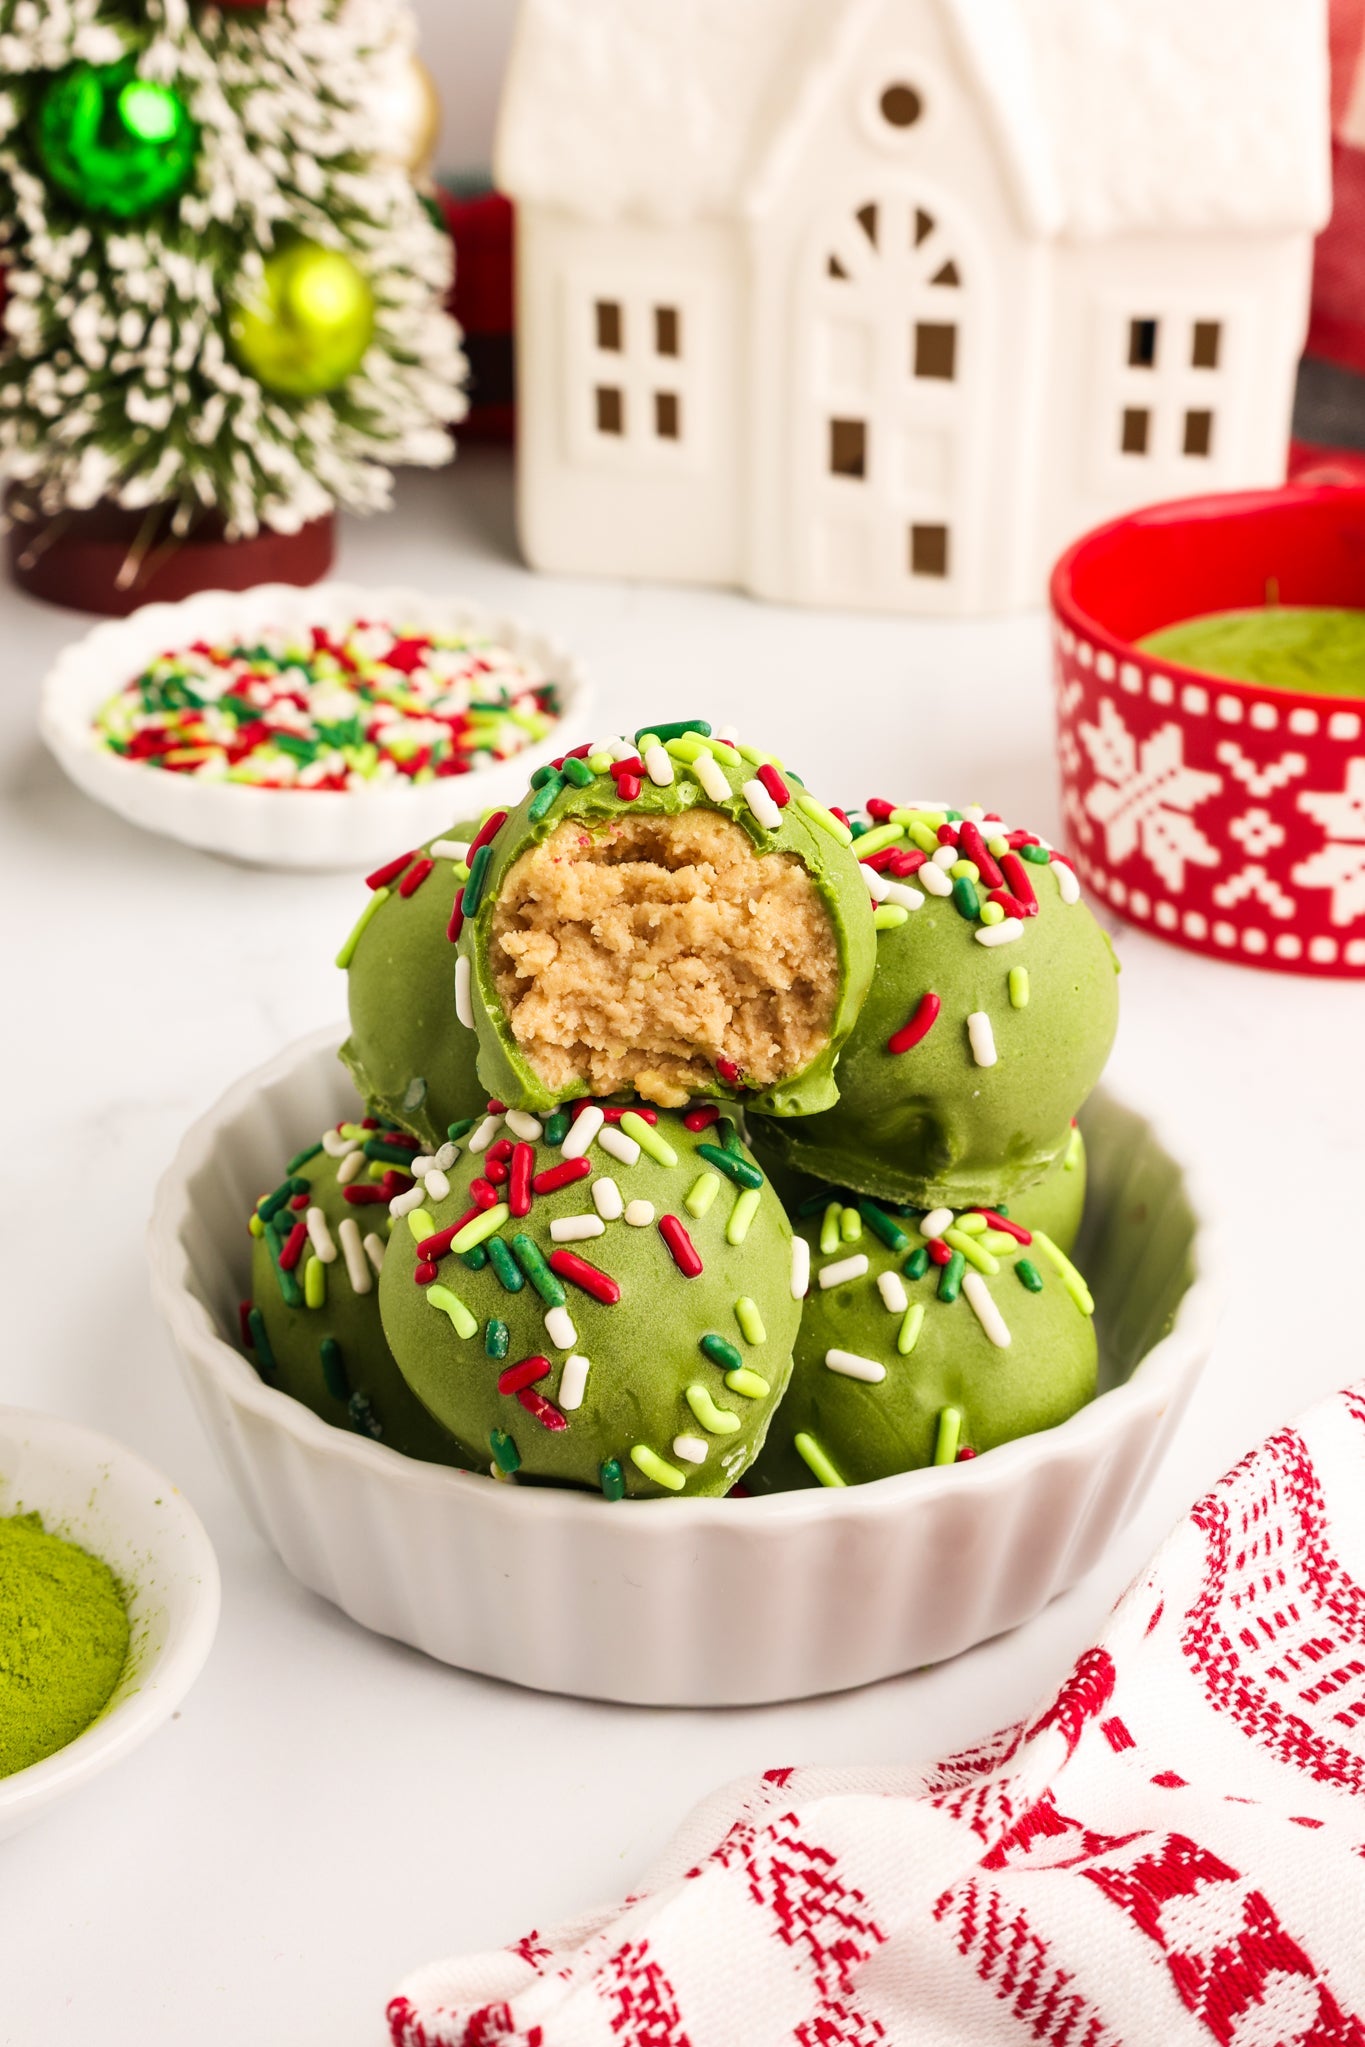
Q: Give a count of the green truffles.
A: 7